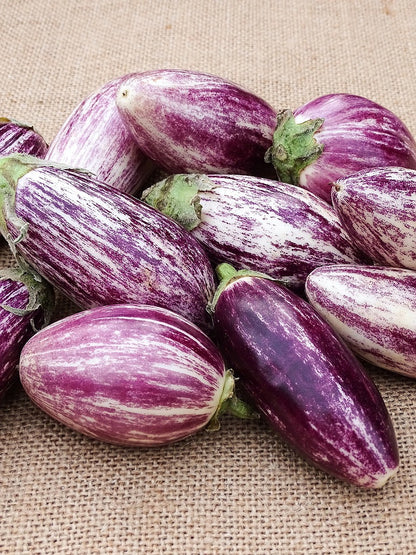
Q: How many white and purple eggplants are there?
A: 11